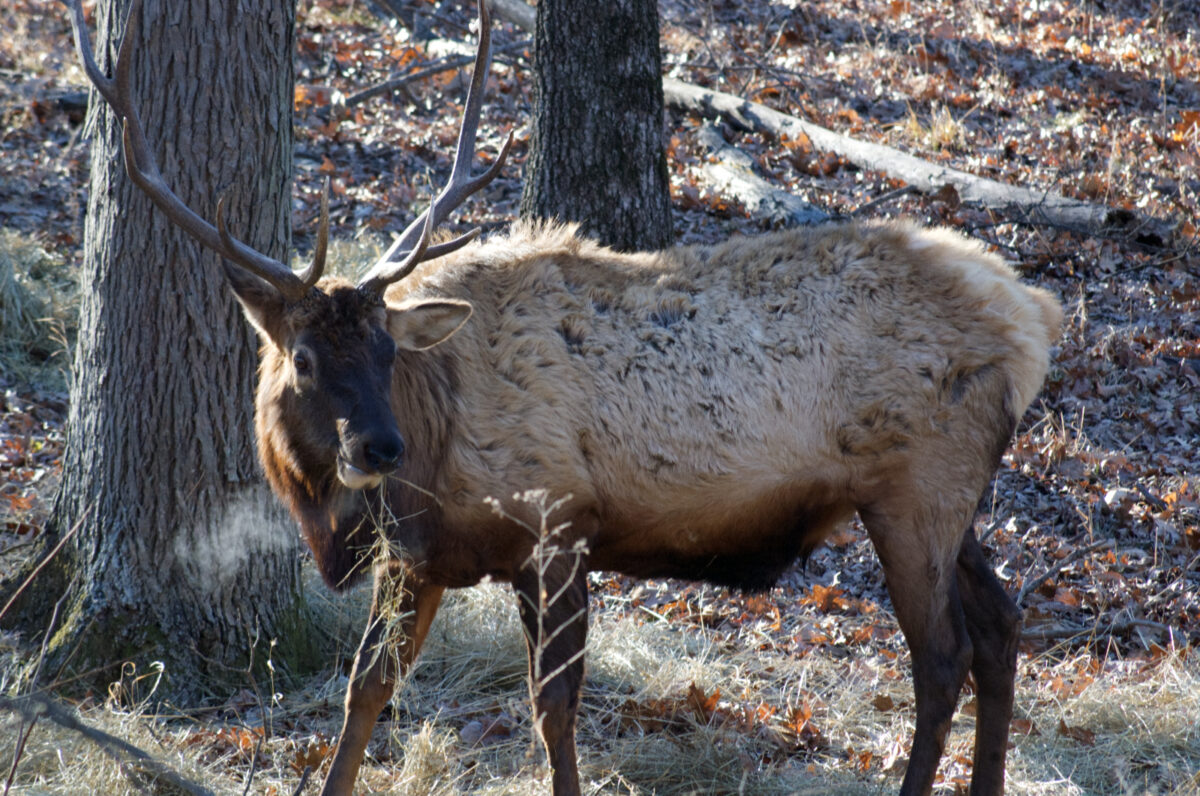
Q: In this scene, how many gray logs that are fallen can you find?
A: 2